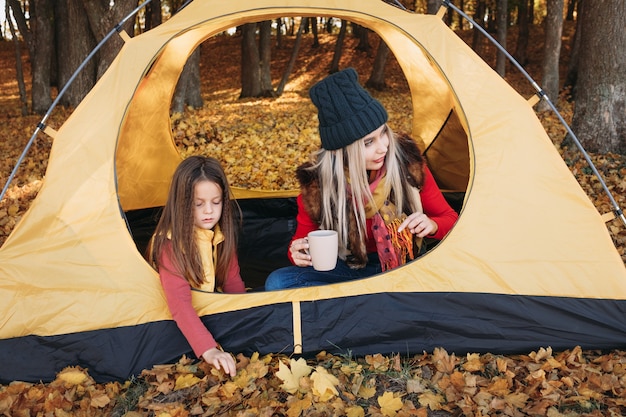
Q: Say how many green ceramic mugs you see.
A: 0